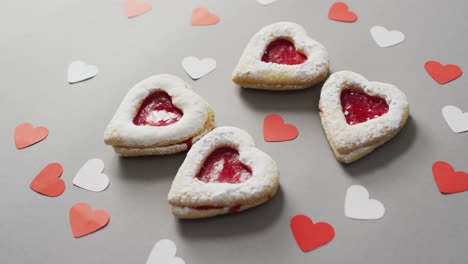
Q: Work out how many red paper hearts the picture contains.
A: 10